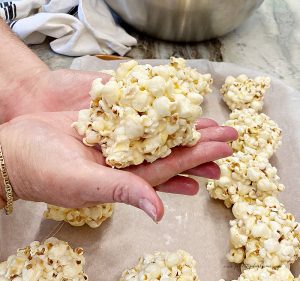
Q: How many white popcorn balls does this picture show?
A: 9